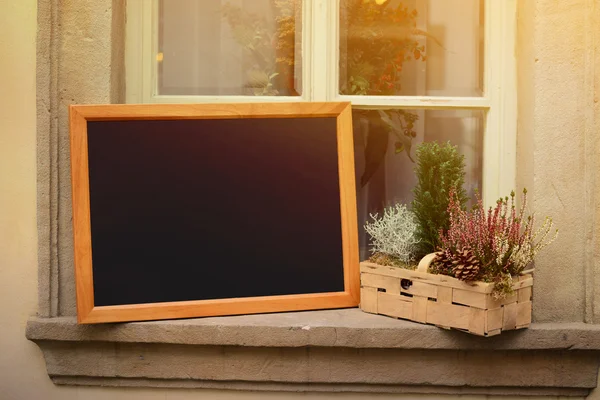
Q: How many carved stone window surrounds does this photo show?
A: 1